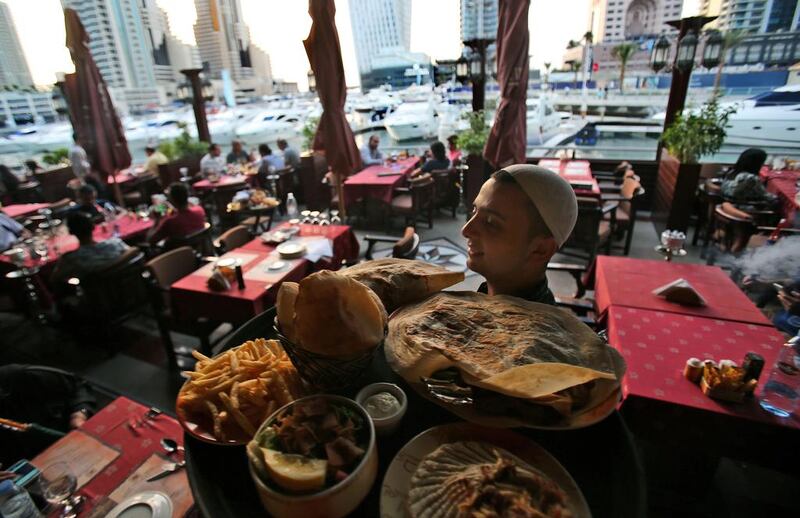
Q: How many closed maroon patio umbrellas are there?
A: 3